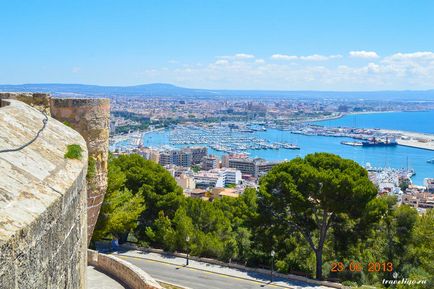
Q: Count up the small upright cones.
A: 0